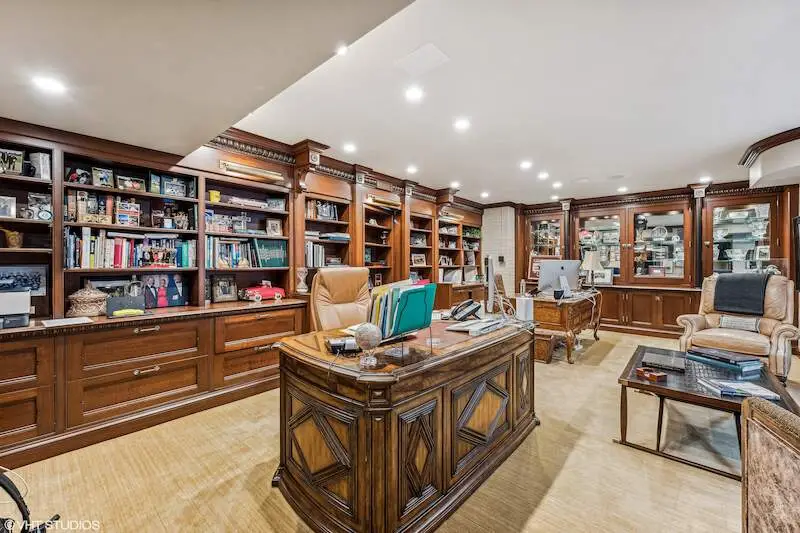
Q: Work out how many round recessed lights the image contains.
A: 14